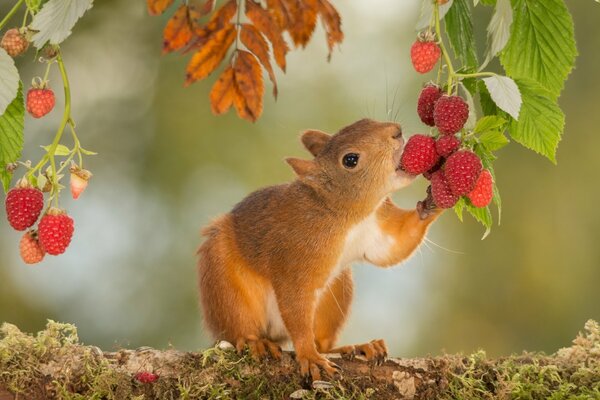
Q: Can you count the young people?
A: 0